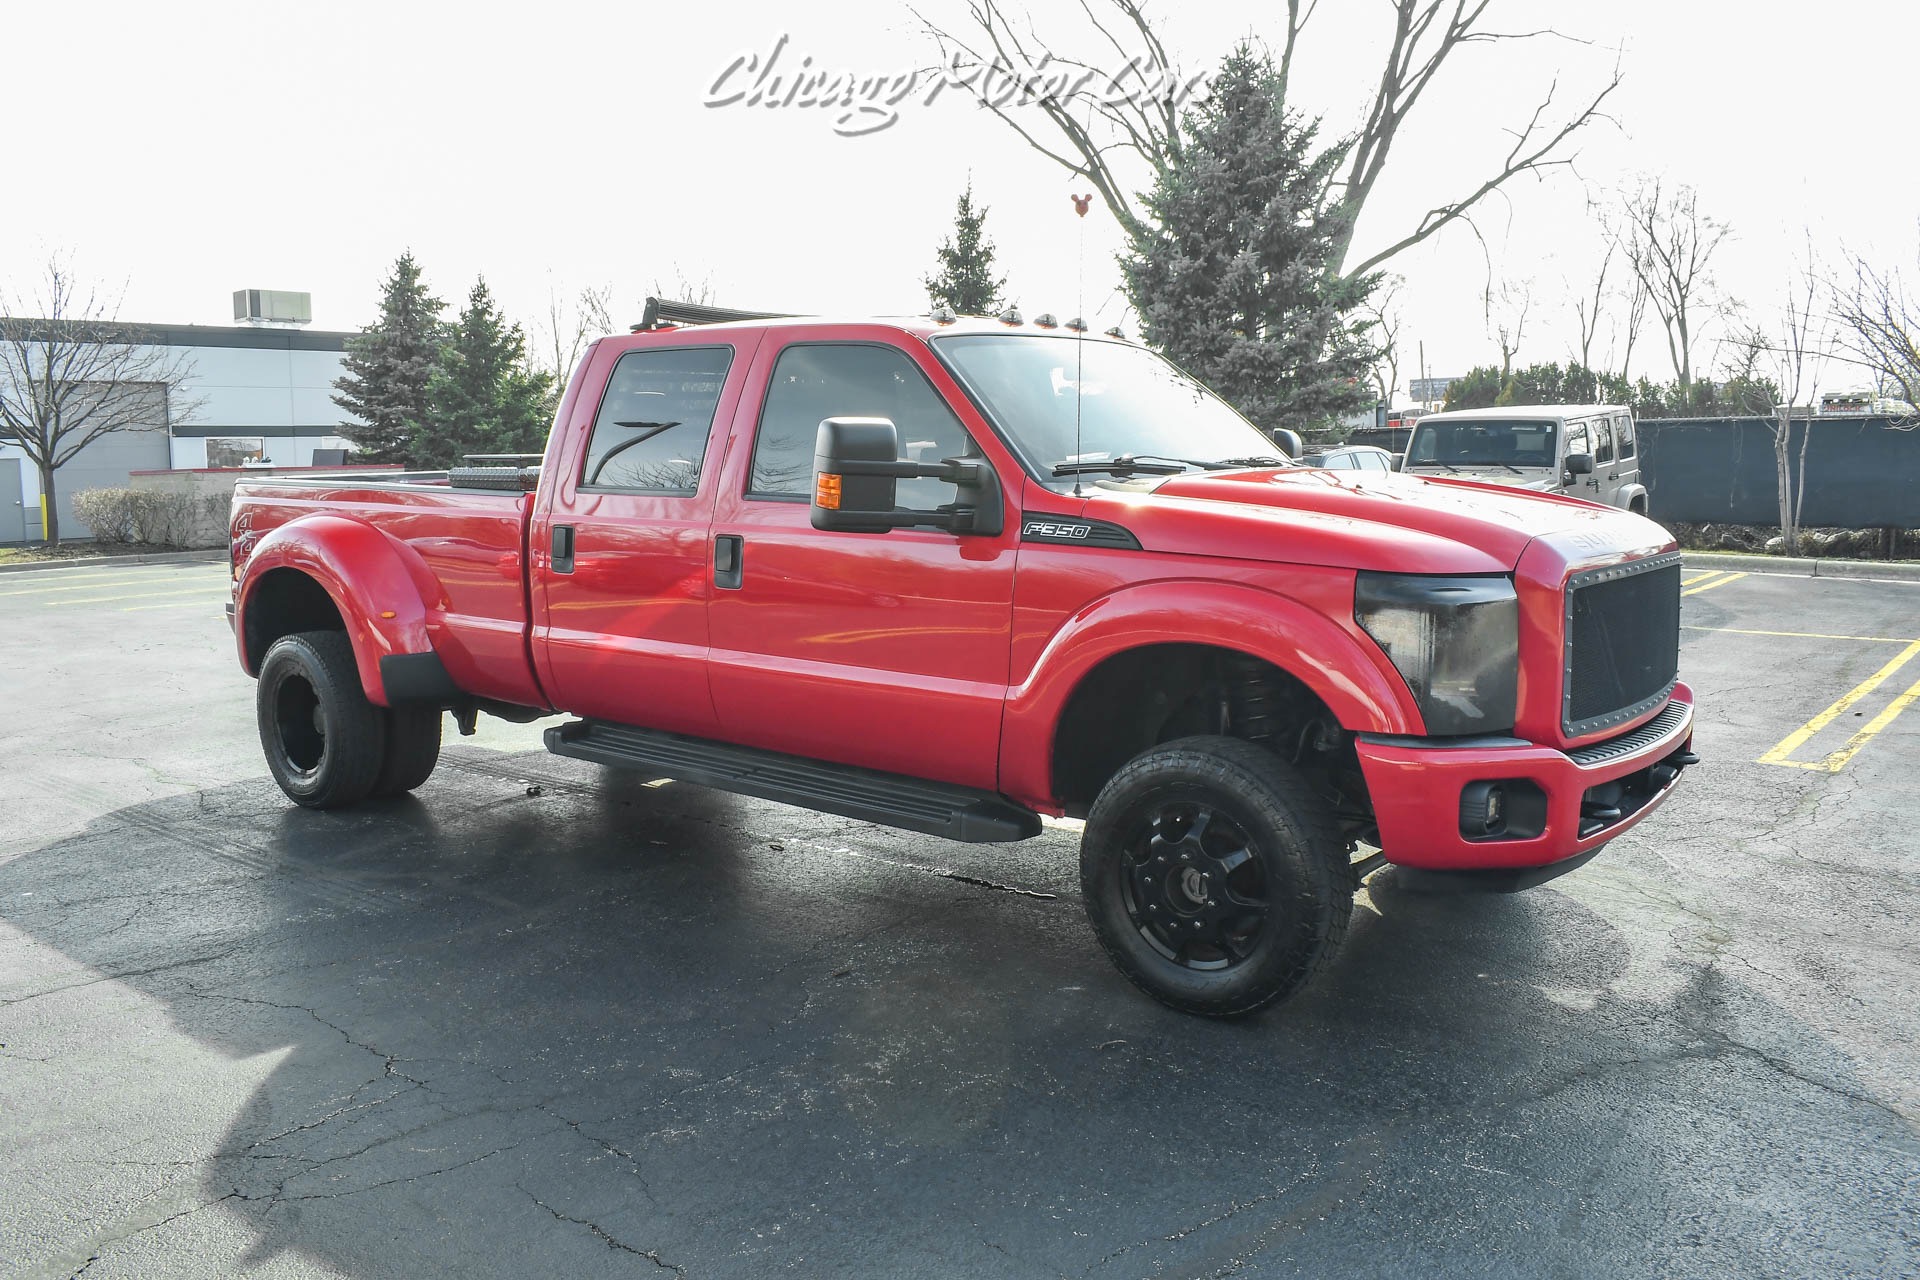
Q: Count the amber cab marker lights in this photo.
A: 5